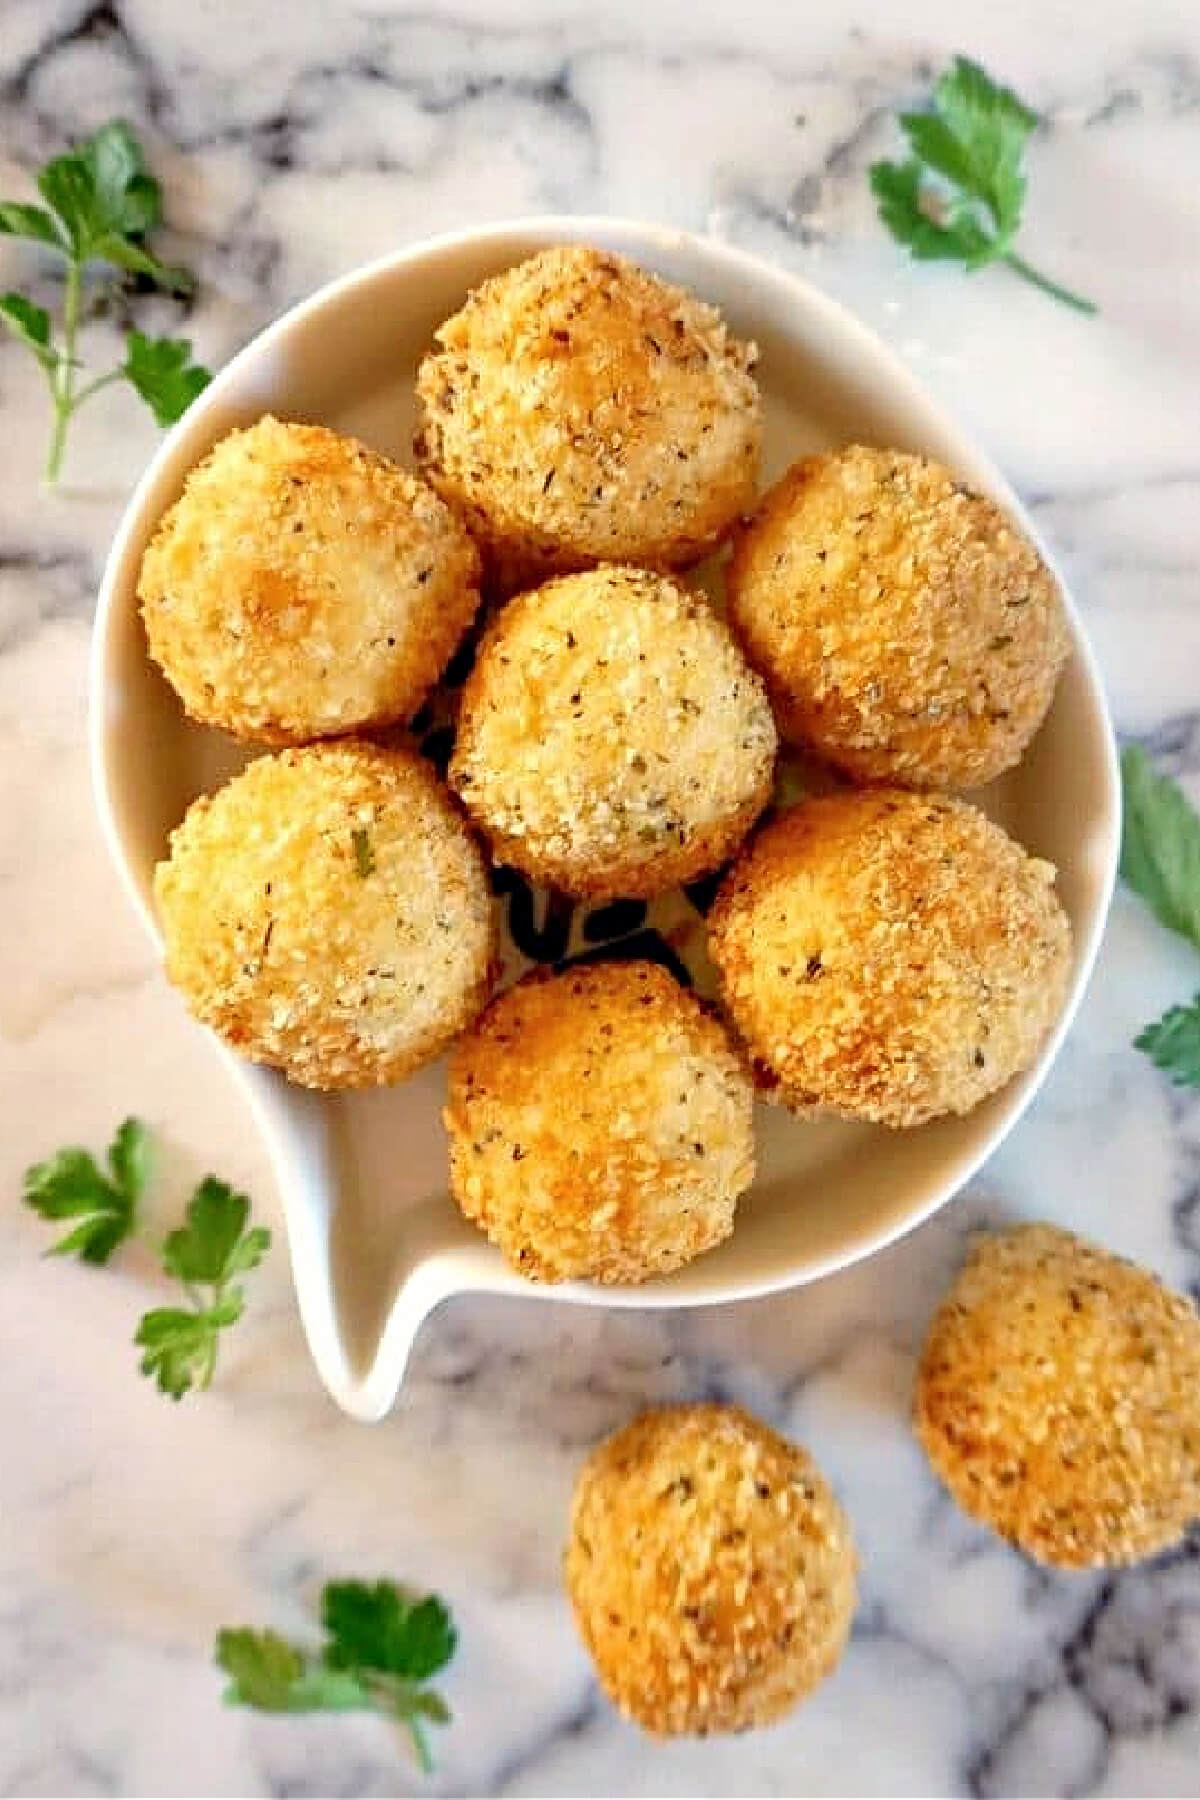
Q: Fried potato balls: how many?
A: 9